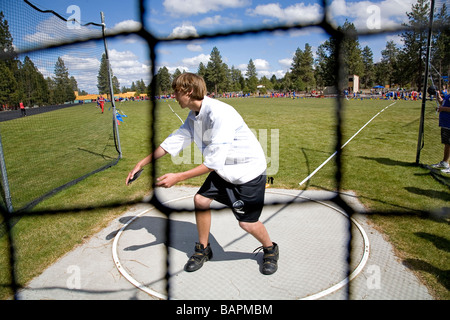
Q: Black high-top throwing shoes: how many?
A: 2